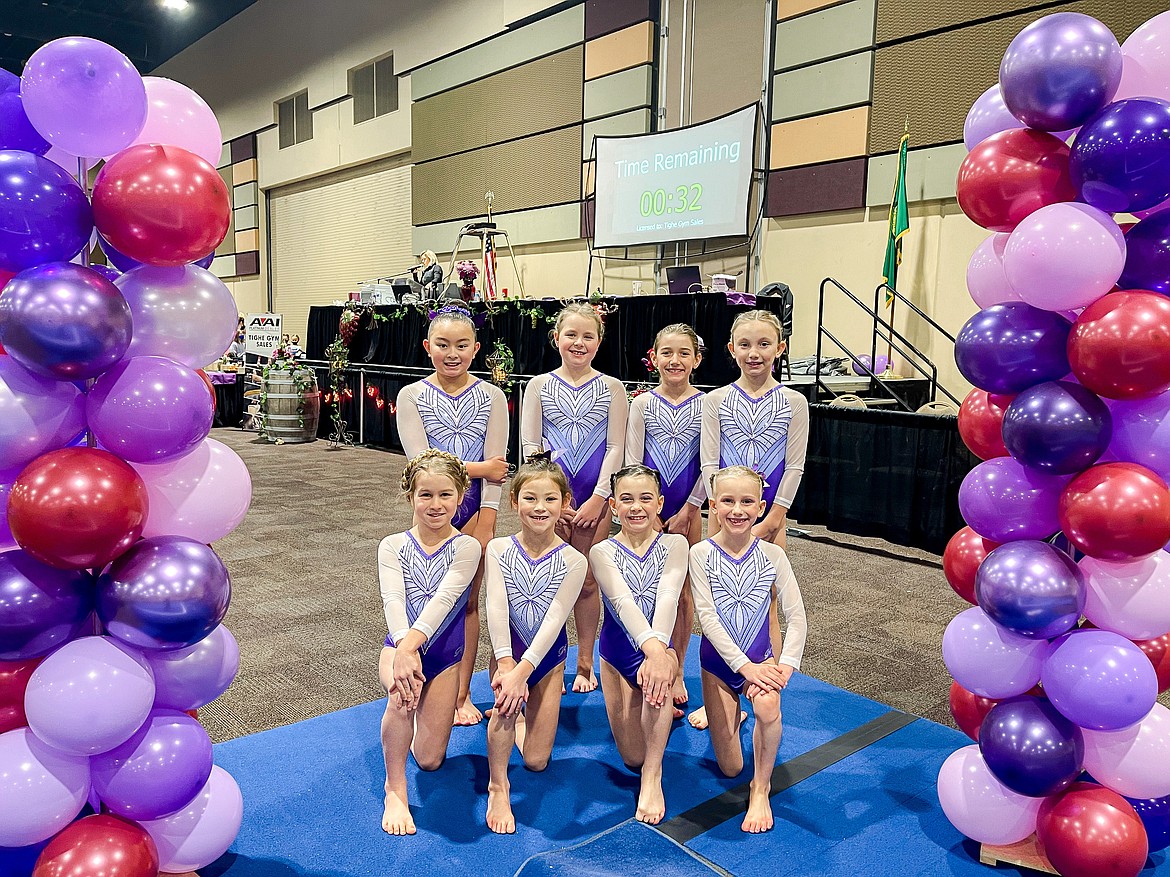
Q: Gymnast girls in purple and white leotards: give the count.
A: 8